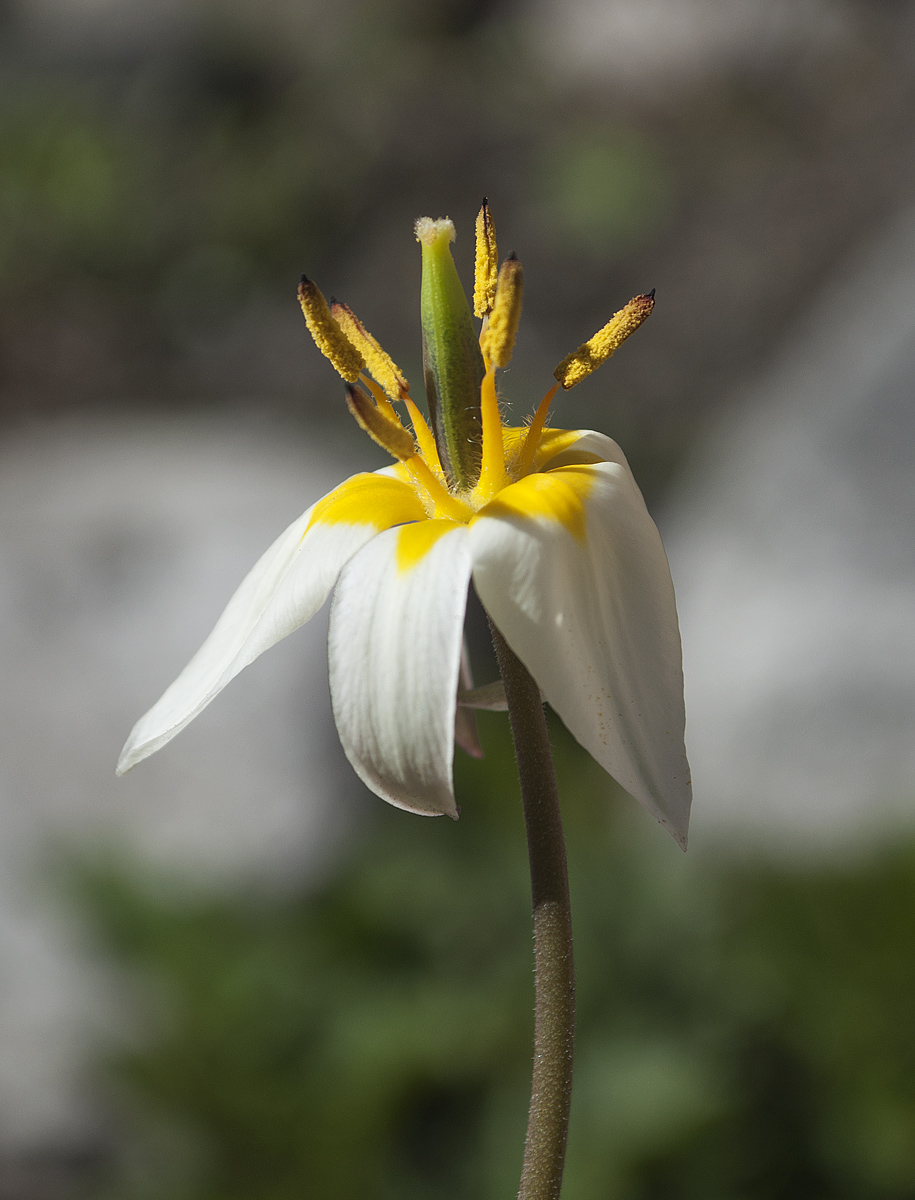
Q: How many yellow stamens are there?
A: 6